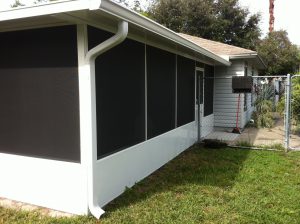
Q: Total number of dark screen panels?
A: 5